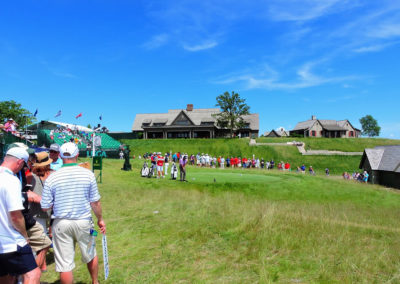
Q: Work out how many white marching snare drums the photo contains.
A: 0